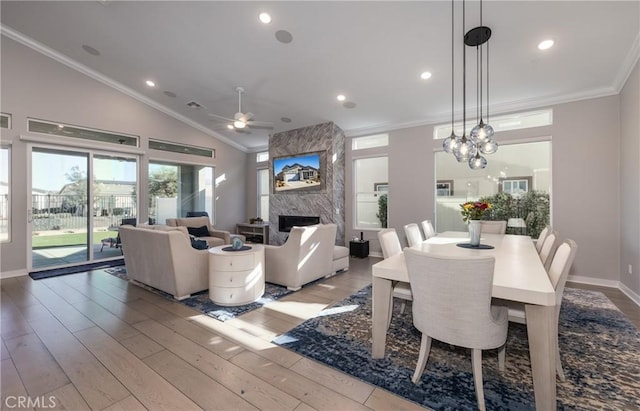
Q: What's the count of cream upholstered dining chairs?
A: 8